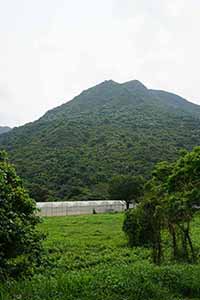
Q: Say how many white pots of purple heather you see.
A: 0